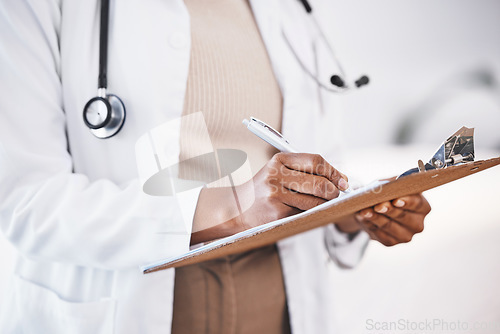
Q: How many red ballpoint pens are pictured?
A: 0